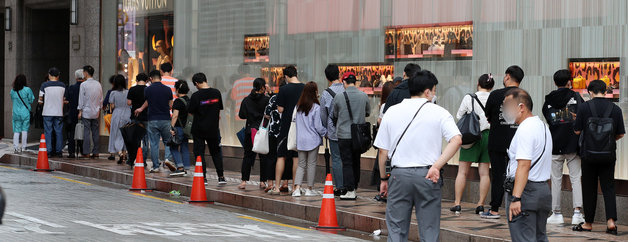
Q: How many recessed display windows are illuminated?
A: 5